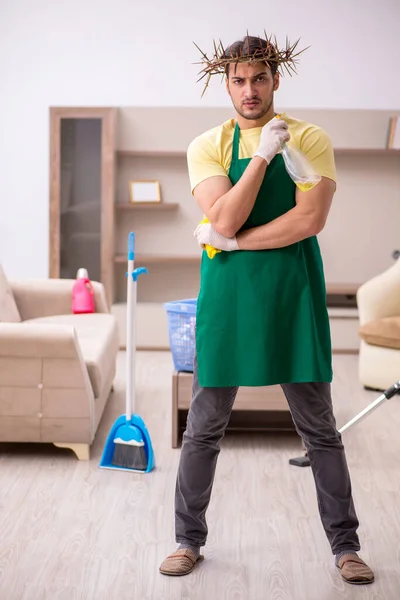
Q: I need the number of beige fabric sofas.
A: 1